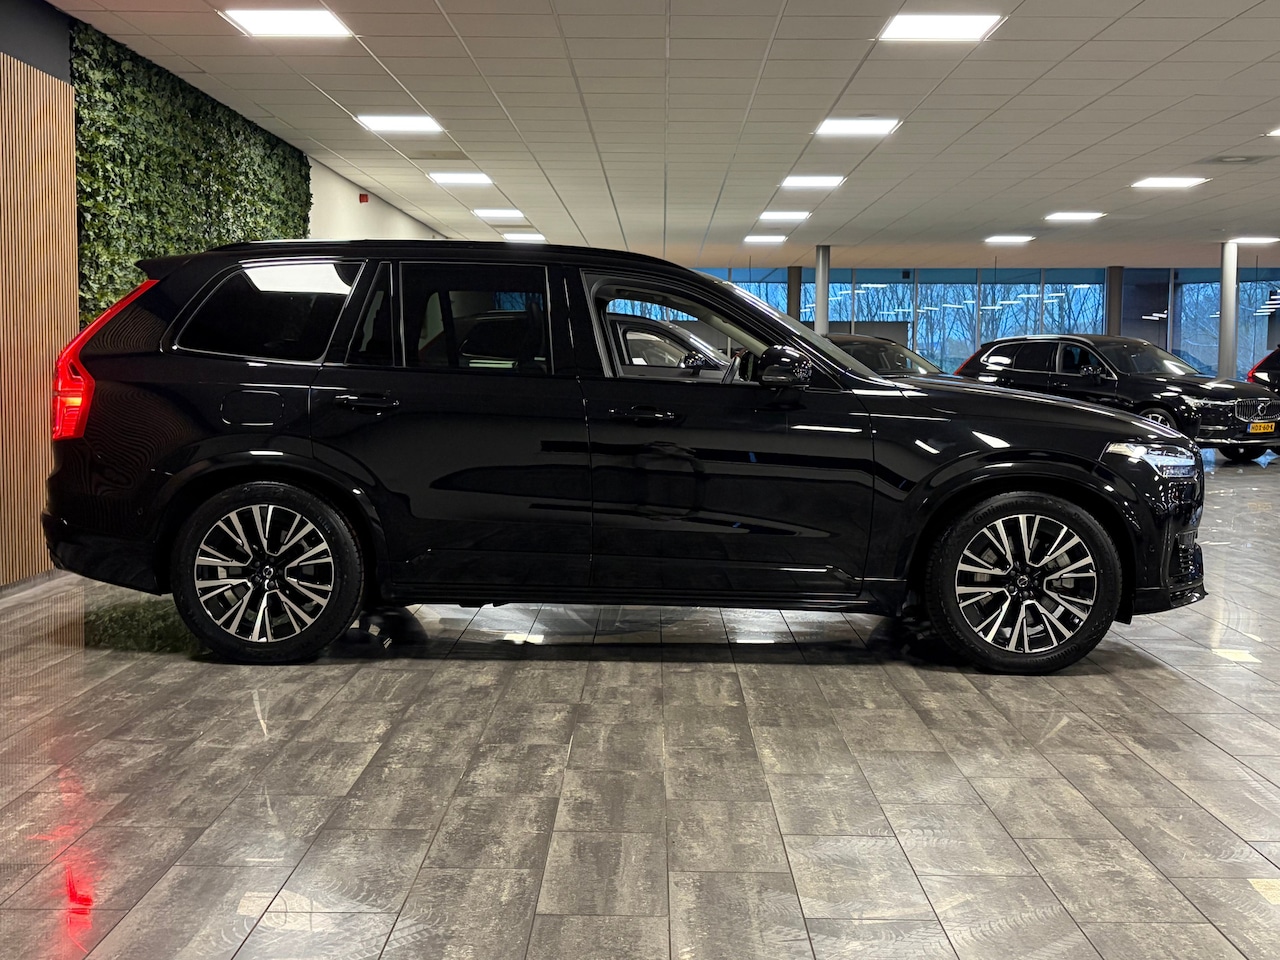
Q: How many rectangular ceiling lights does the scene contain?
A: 15